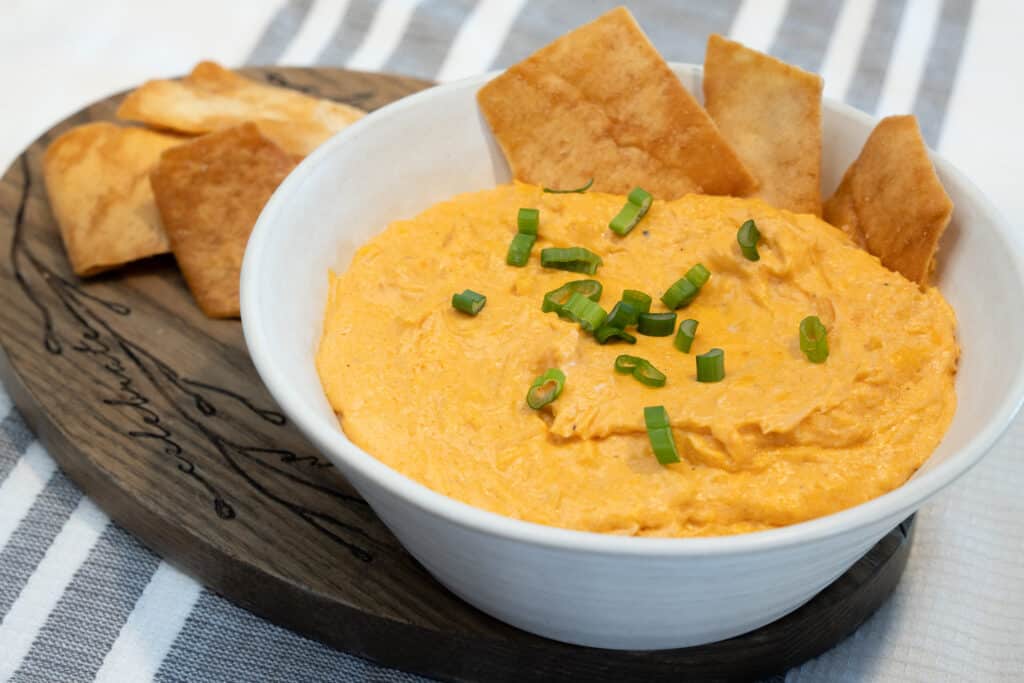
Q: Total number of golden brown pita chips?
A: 6